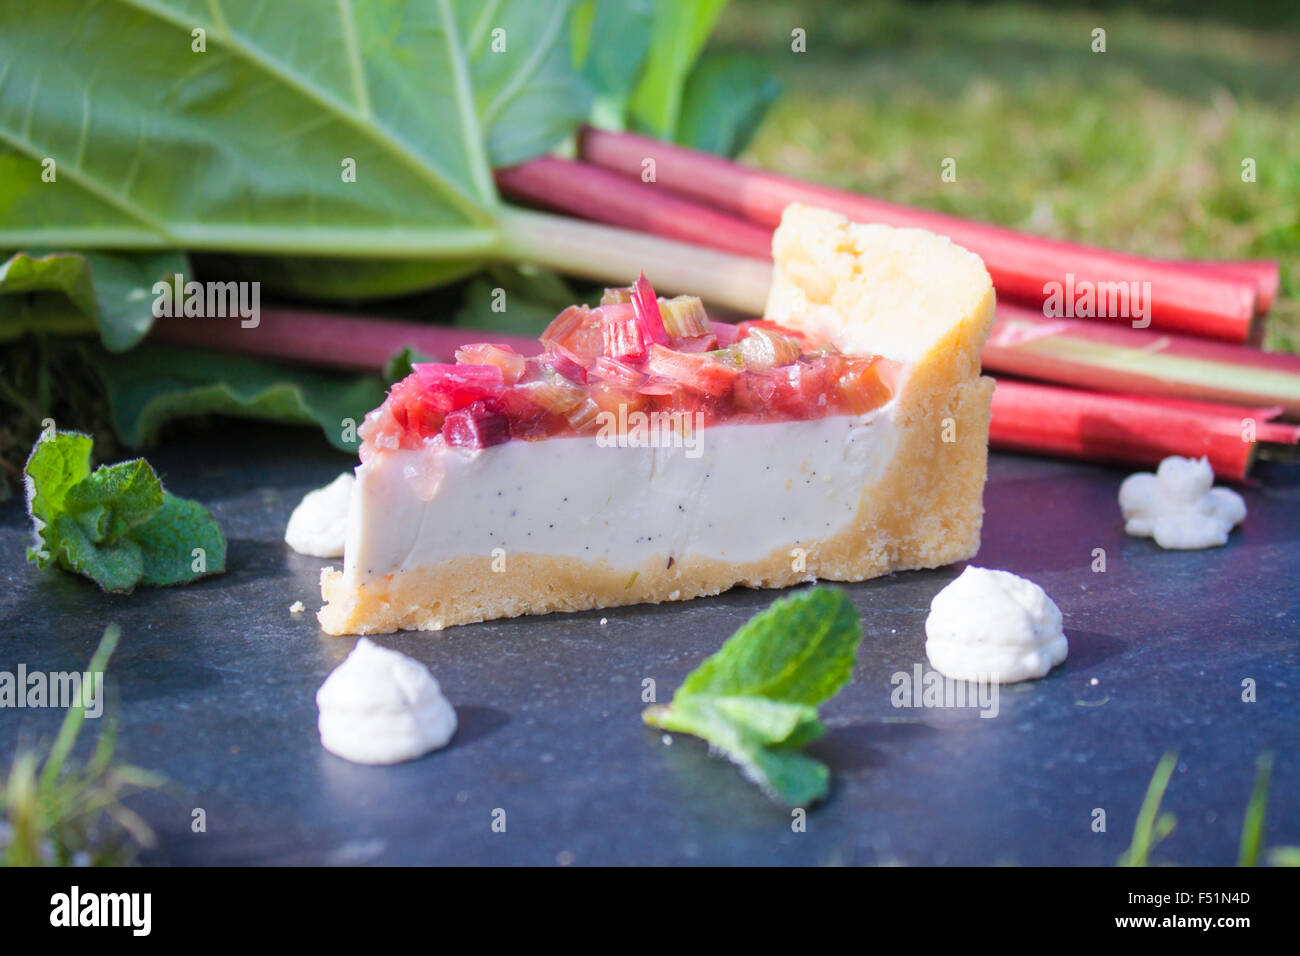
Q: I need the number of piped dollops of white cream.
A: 4